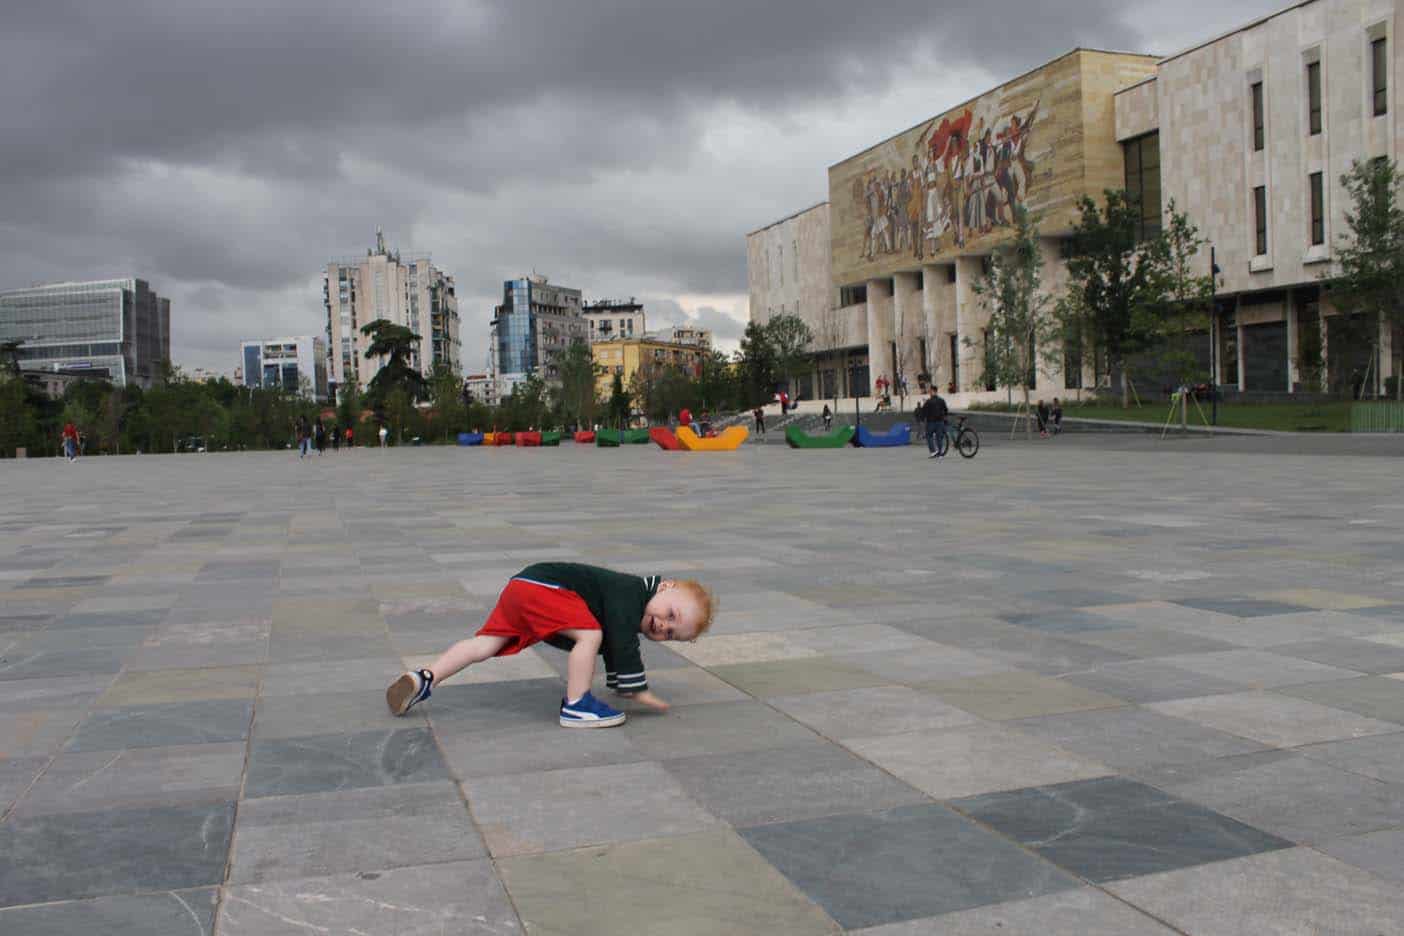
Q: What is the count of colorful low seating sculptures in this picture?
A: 12